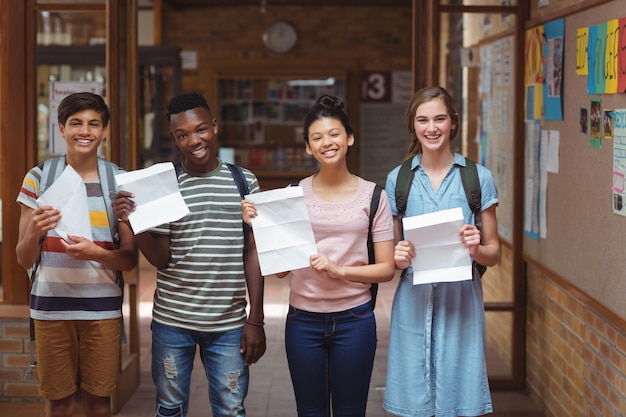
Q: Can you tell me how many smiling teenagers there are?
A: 4